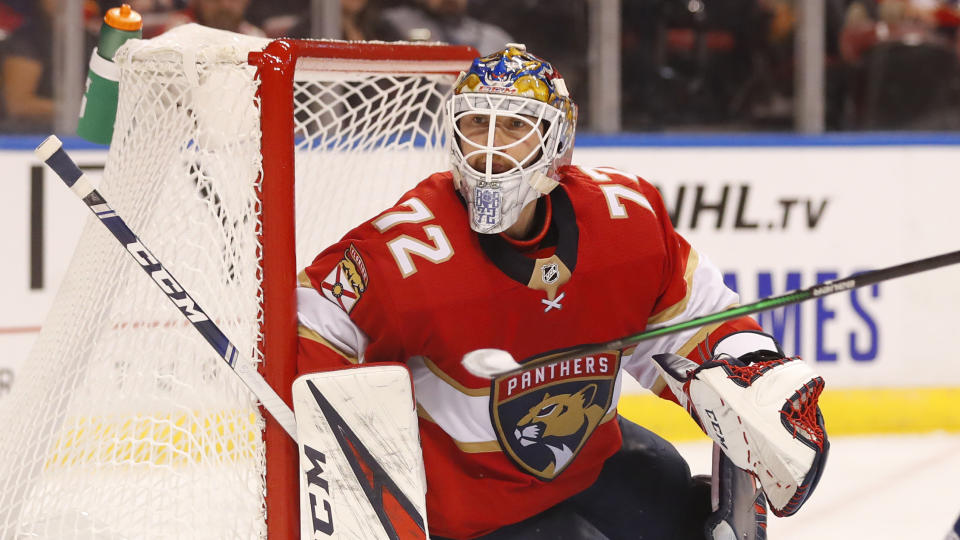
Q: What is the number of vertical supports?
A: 4